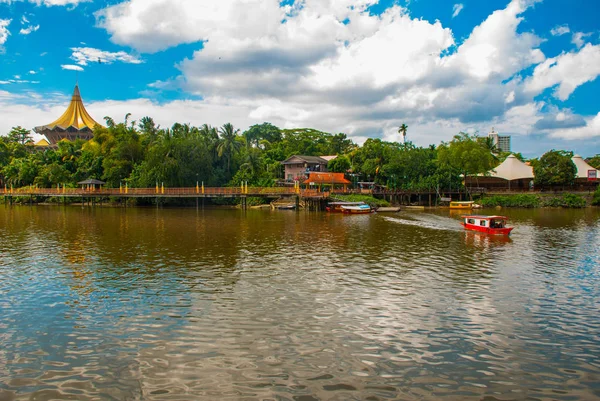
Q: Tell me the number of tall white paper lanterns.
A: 0